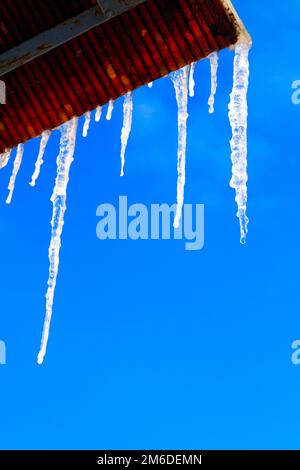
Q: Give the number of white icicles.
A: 13